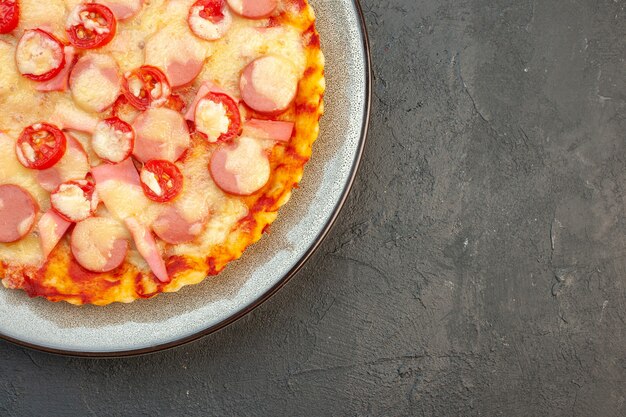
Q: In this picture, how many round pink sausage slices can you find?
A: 11